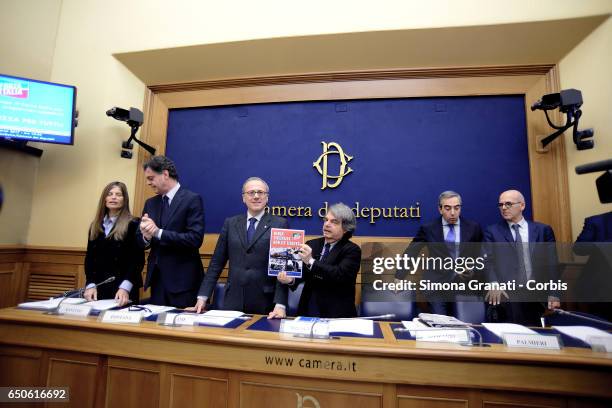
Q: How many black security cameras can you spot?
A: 2